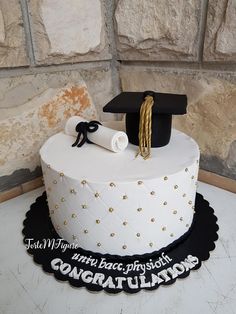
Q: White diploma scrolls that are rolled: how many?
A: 1